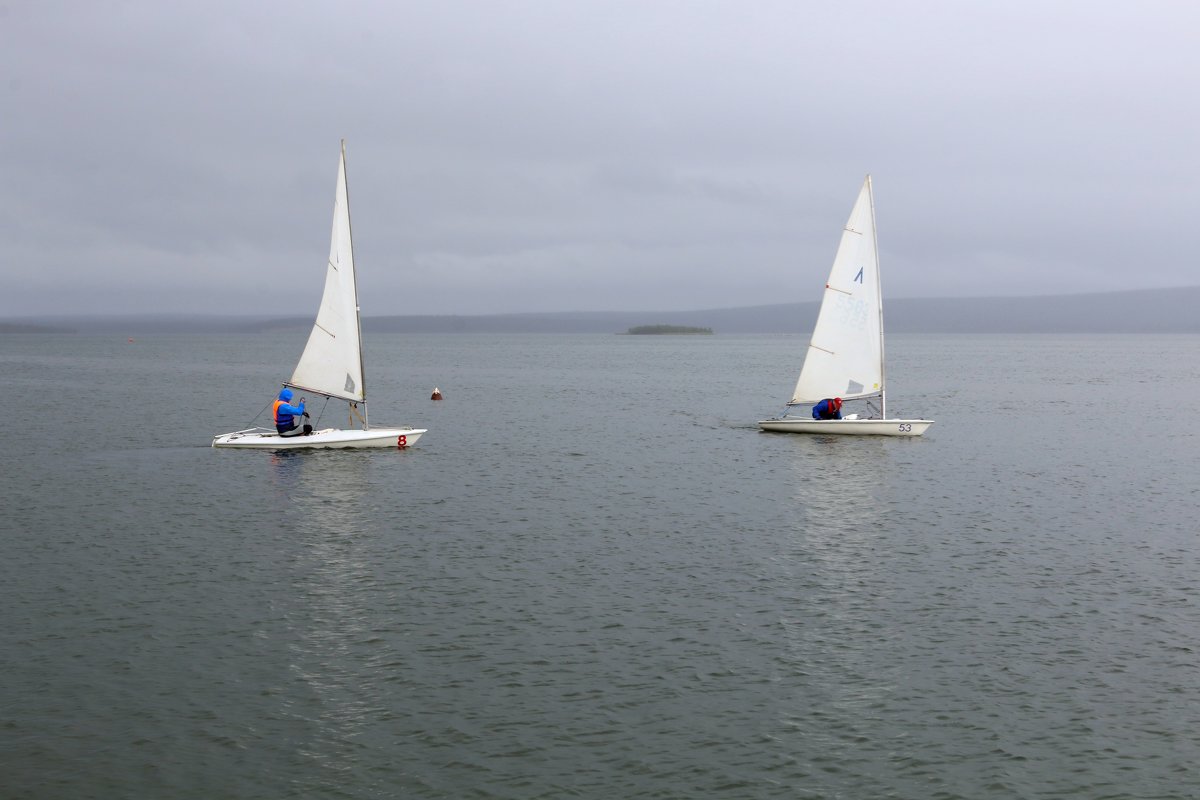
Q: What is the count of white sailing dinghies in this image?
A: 2